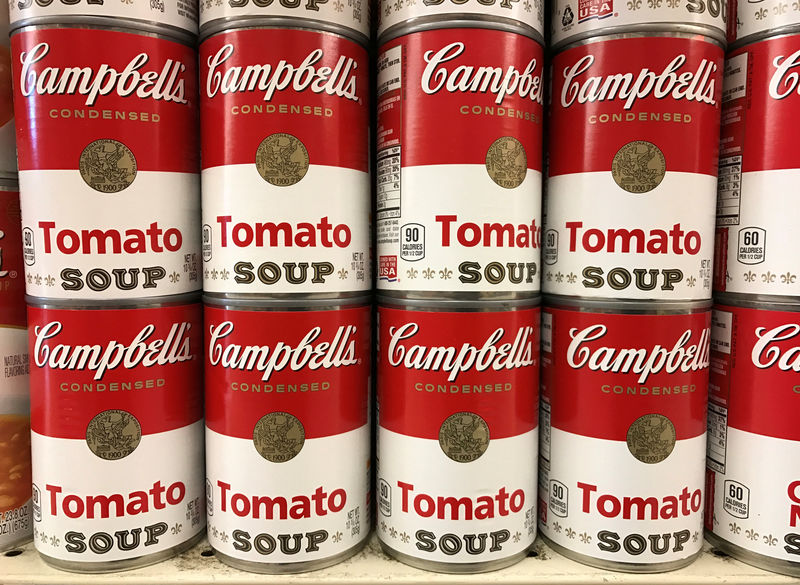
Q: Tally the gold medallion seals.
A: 8